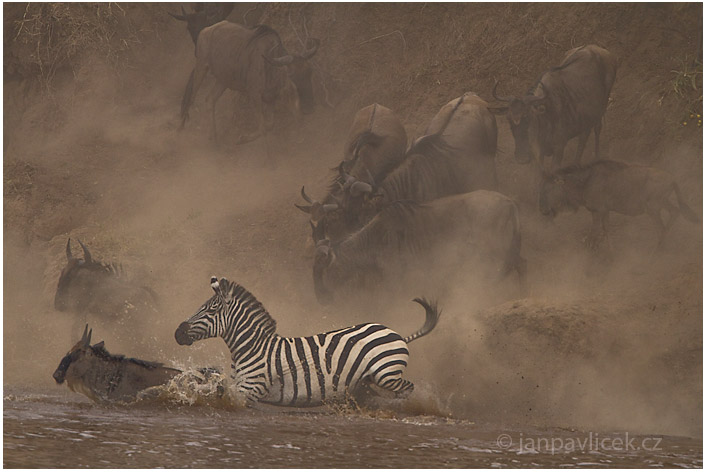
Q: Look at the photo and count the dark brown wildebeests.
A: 9